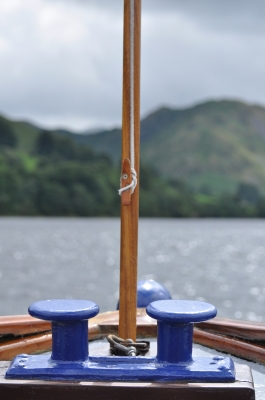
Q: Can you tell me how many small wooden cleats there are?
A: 1